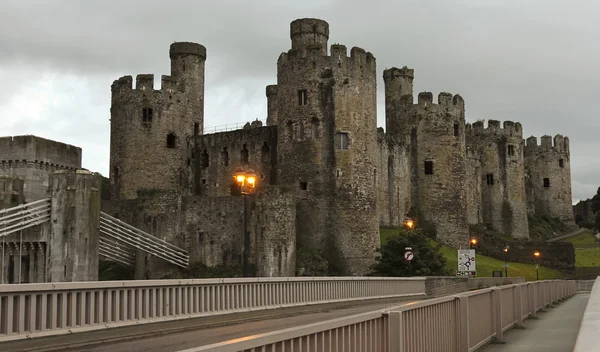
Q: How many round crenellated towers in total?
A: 5